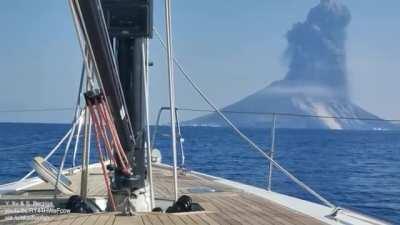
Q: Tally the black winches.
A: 2